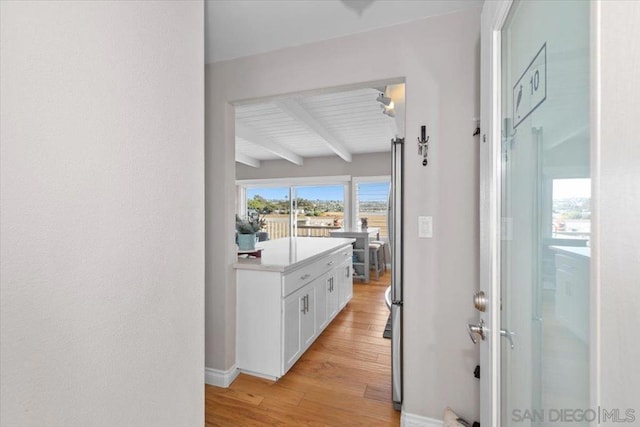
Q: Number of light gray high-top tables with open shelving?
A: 1